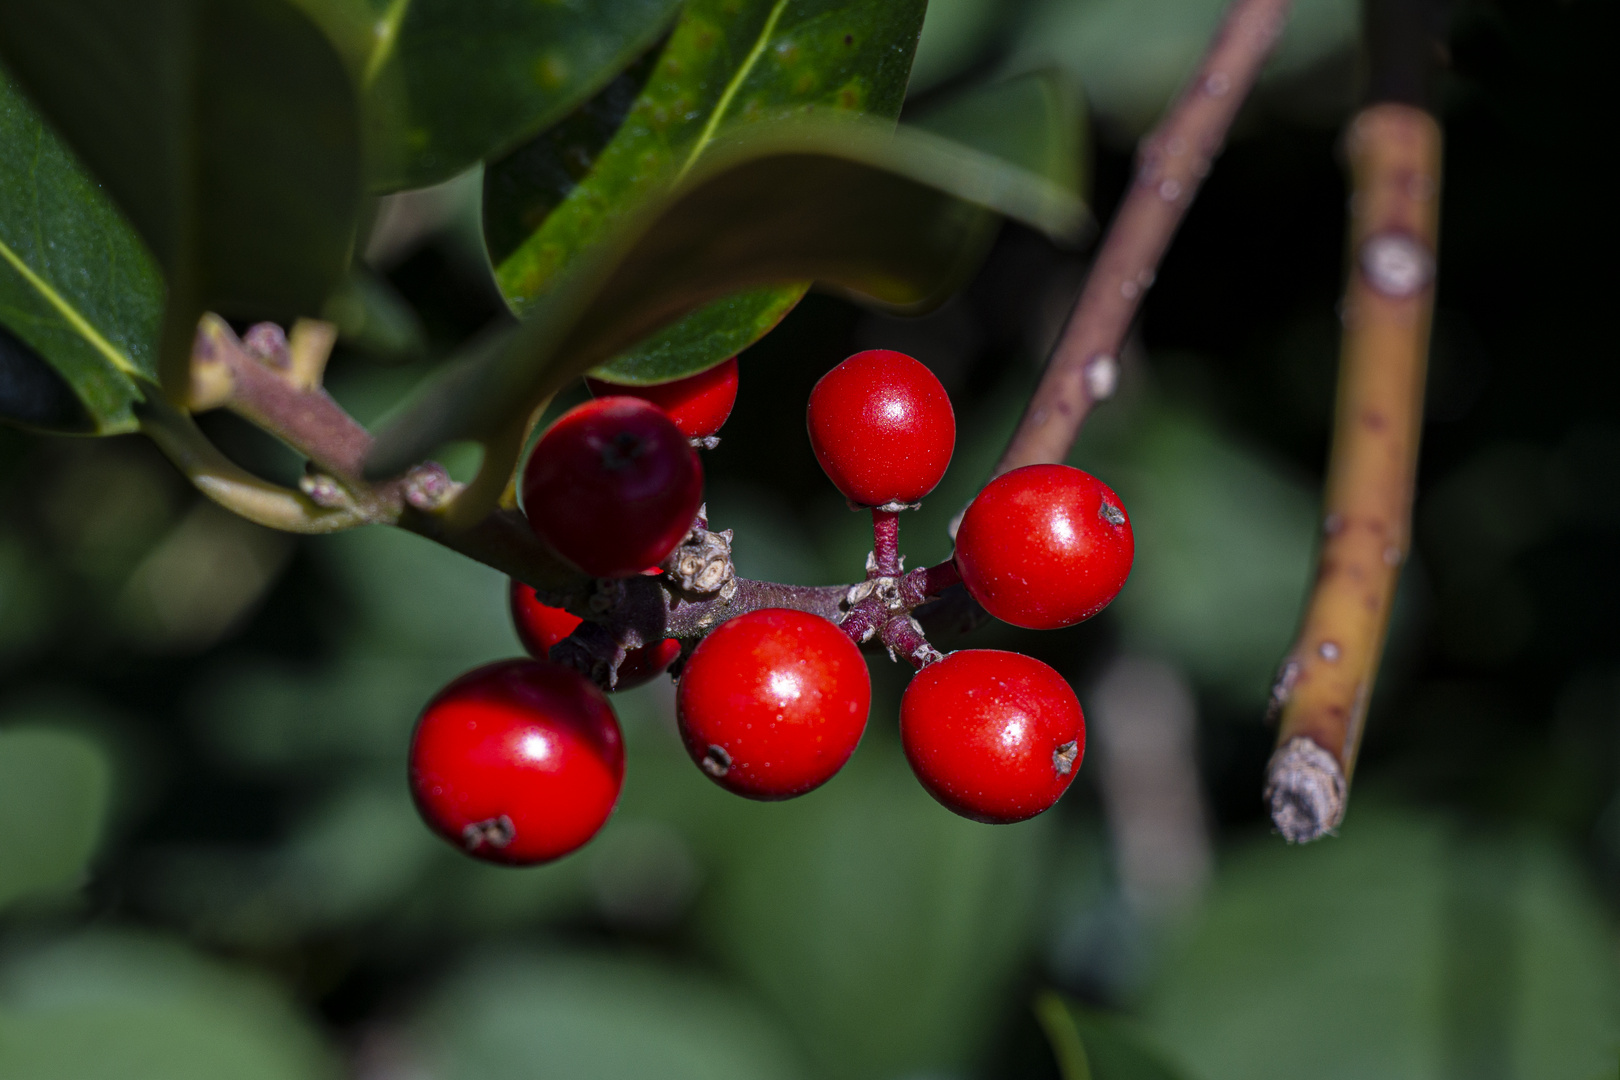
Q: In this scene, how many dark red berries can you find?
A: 1